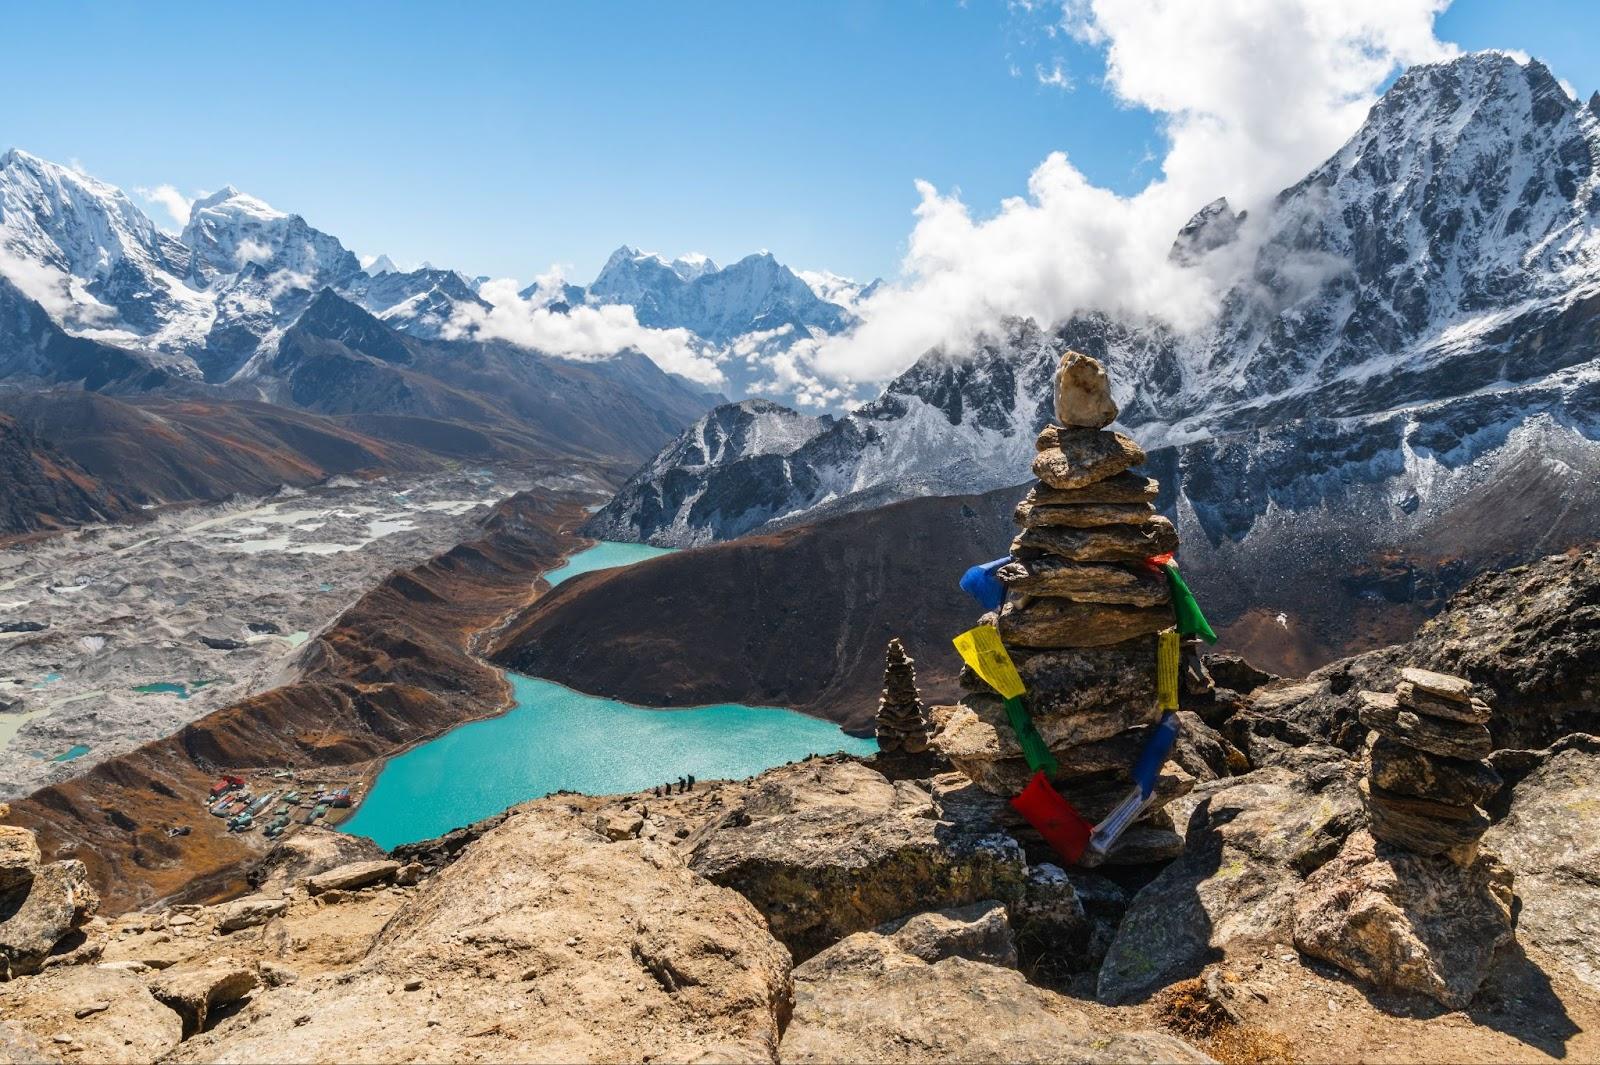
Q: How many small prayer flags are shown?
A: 9